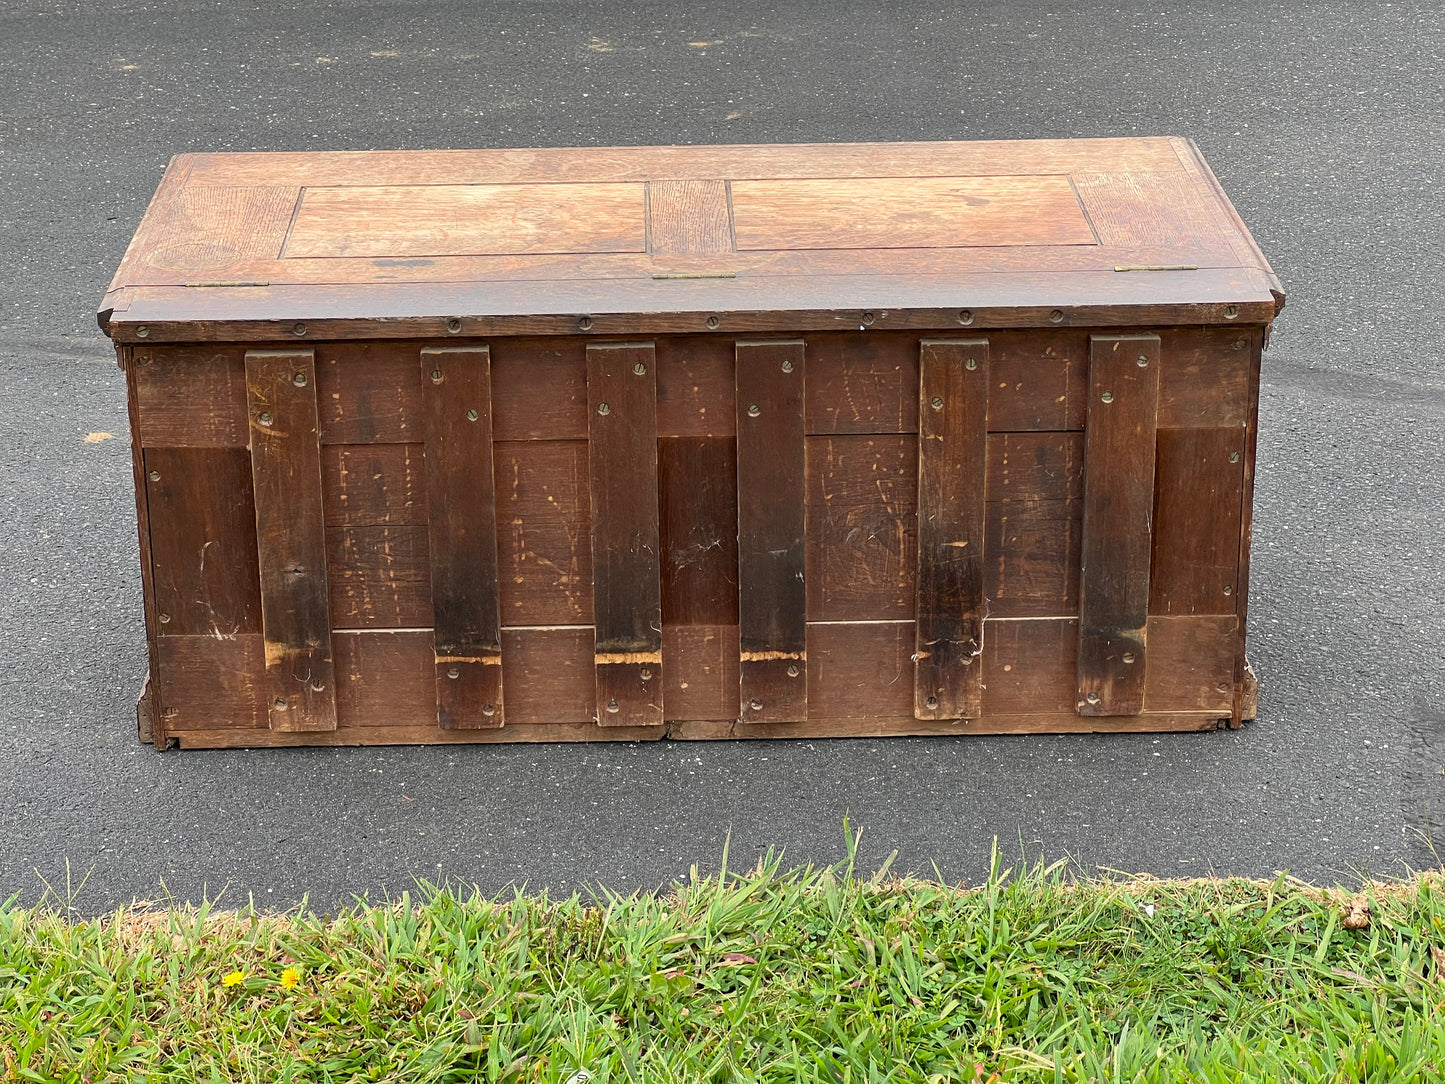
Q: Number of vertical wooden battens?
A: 6